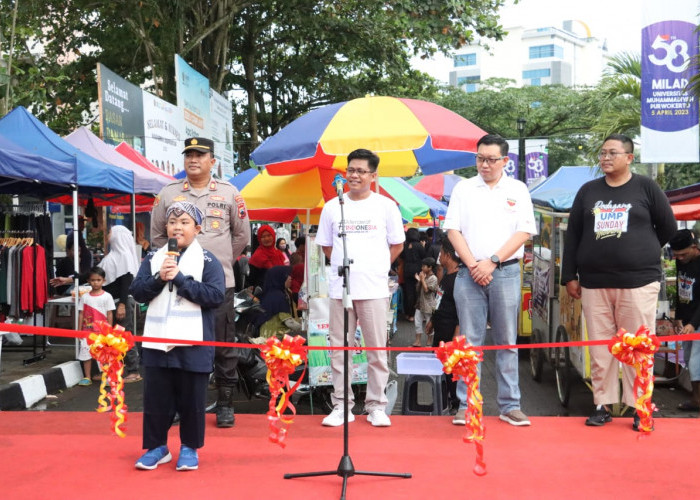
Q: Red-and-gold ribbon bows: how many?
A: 4